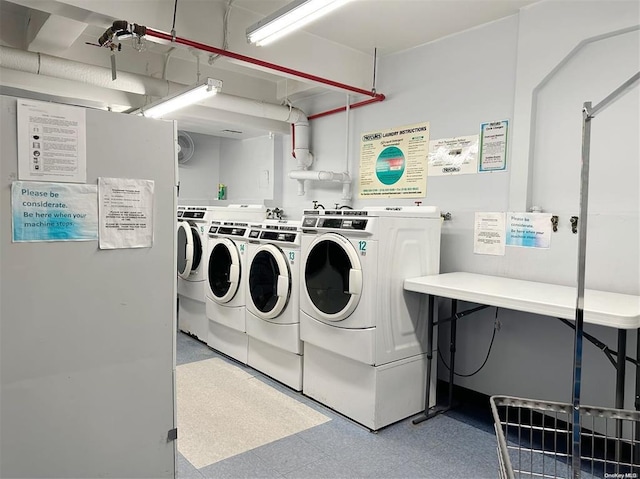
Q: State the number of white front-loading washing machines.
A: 4